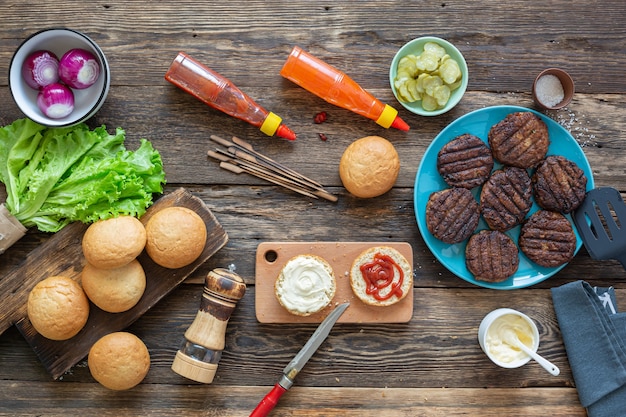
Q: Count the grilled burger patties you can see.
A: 7